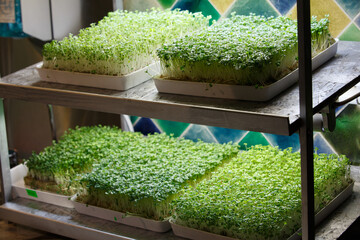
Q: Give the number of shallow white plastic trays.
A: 5